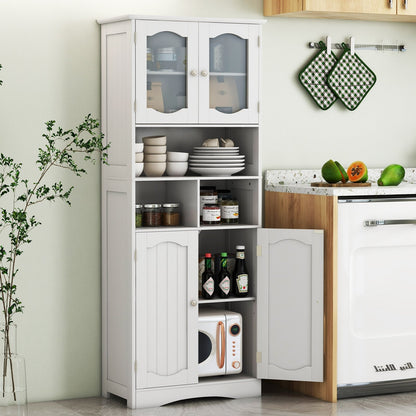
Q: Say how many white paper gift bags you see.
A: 0